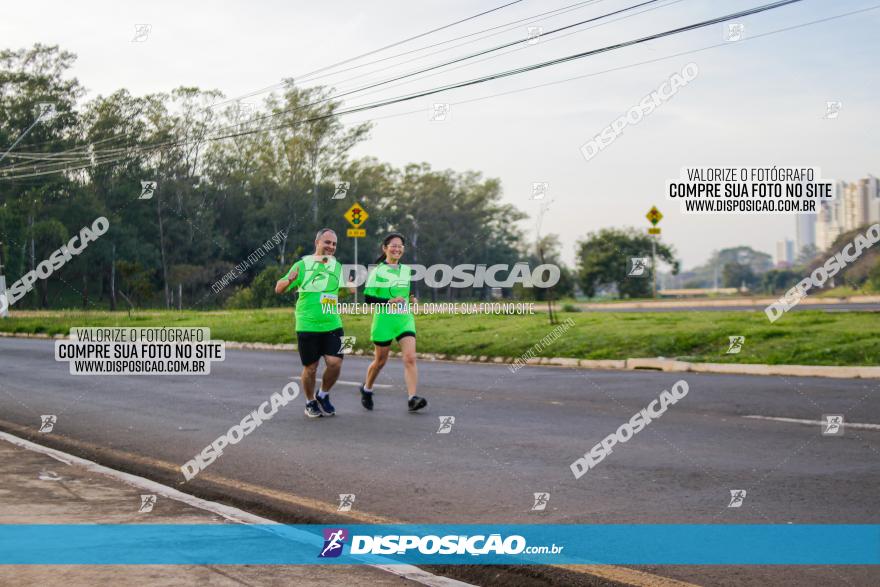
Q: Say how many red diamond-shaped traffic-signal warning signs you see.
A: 0